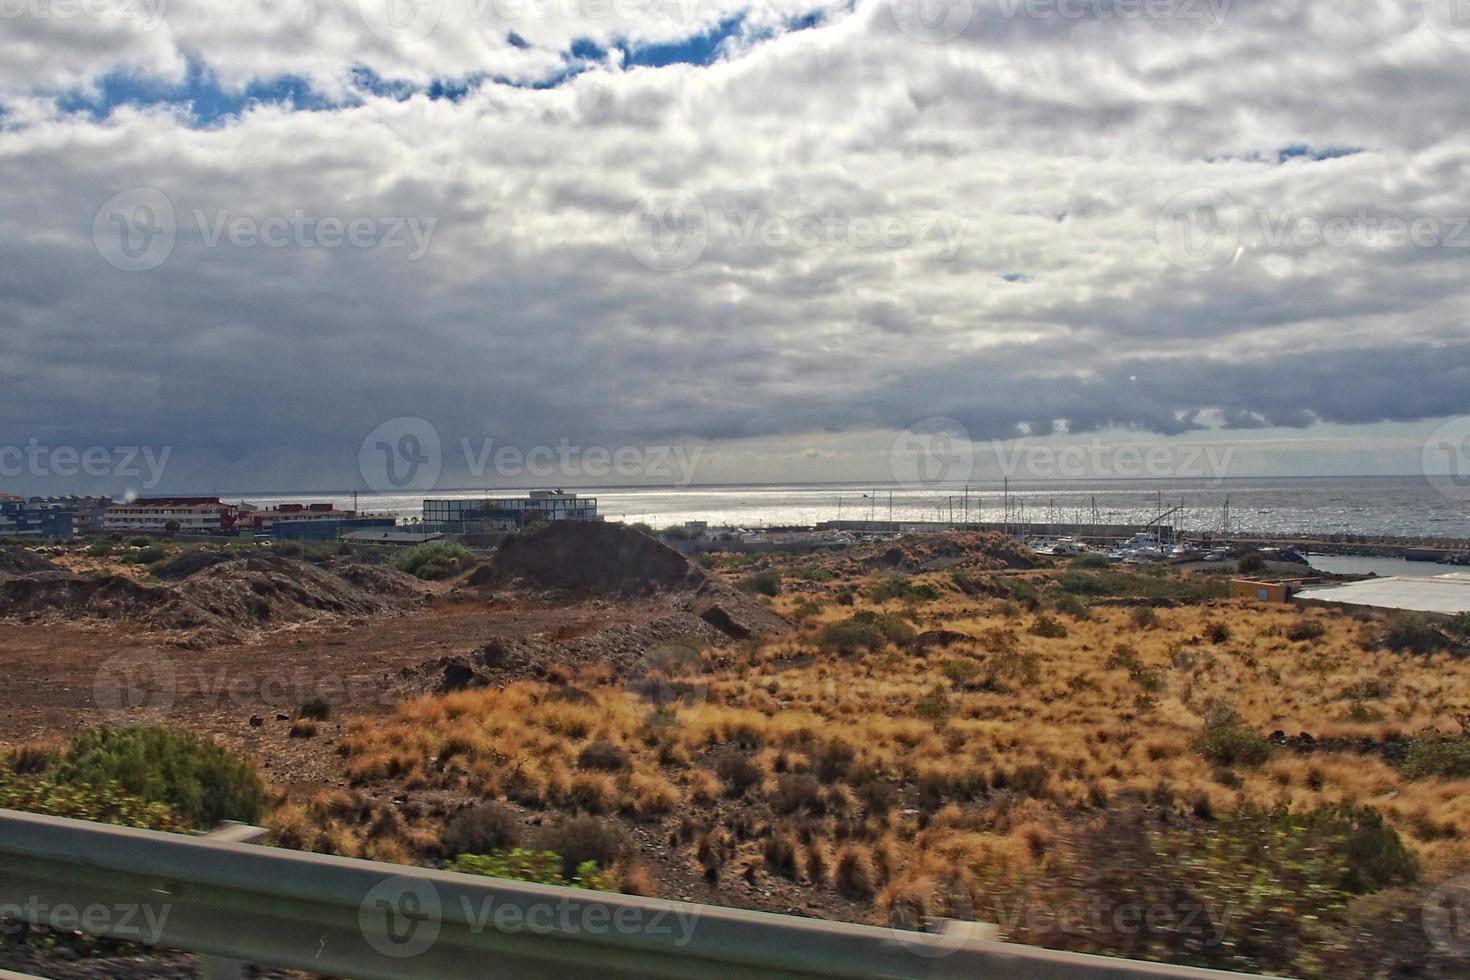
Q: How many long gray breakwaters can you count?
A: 1